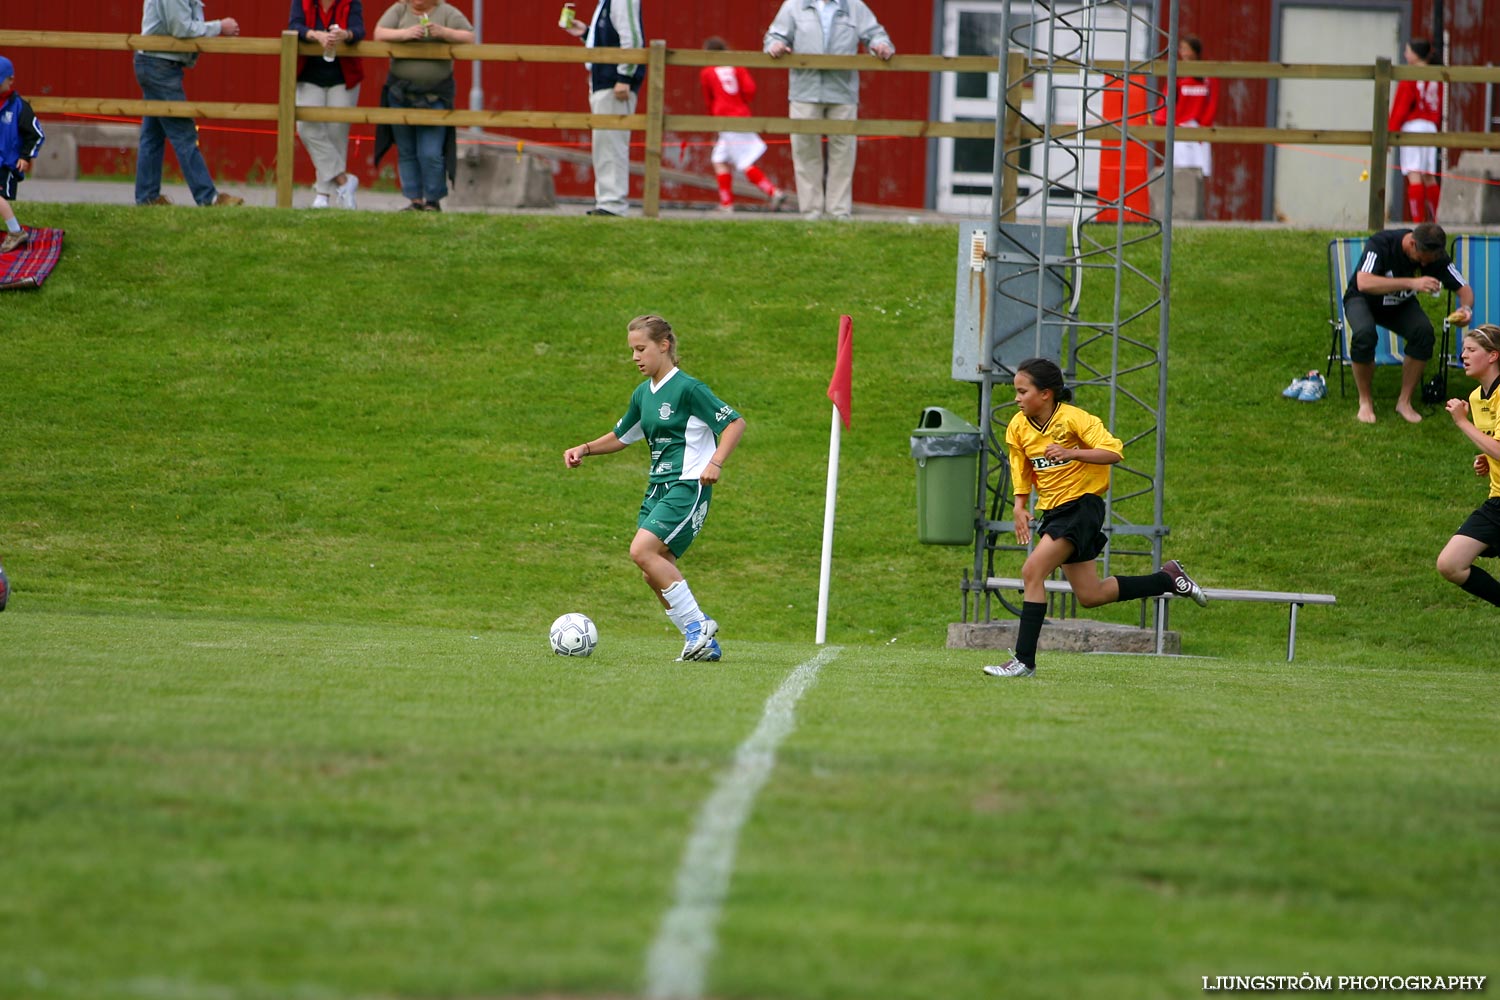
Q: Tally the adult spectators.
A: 6